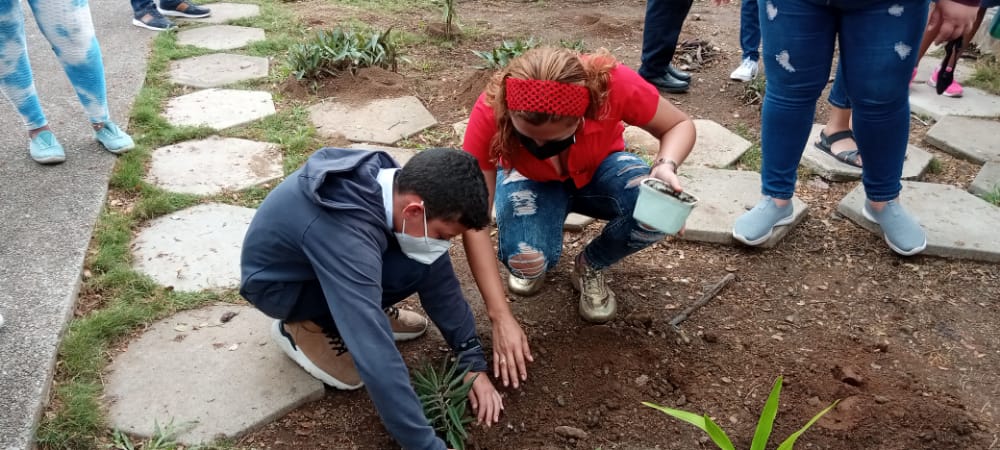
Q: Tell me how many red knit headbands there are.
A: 1